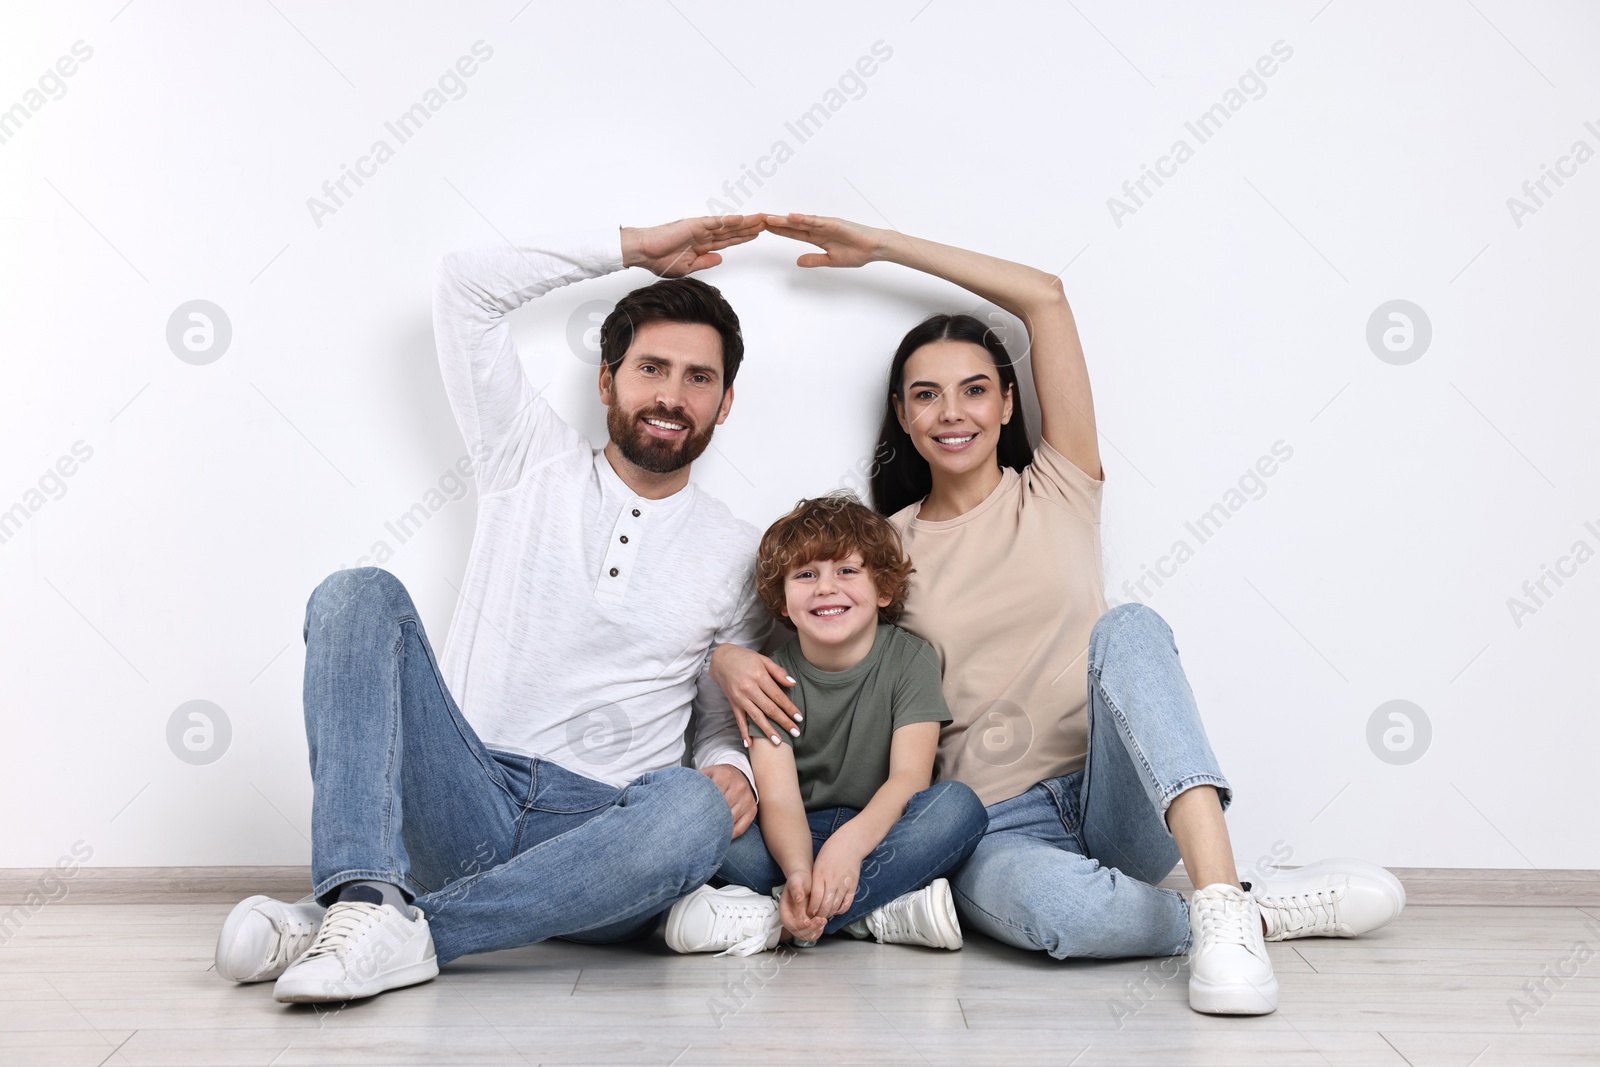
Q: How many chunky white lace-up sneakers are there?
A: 6